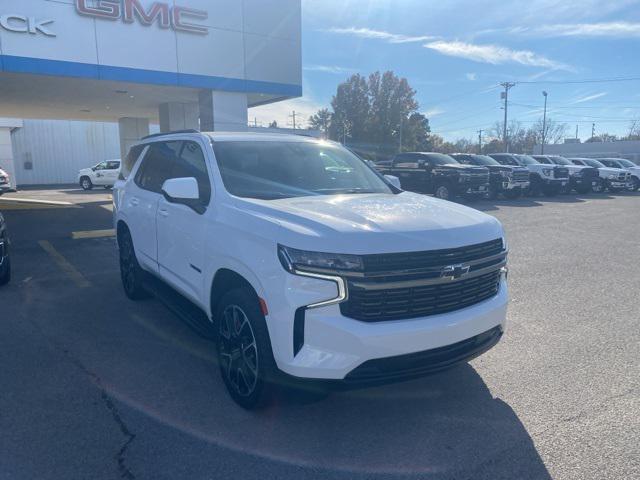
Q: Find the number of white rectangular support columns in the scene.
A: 3